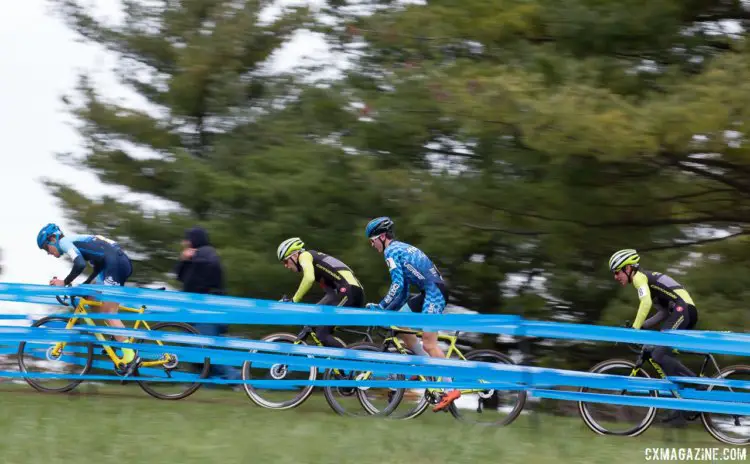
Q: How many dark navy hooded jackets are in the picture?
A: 1